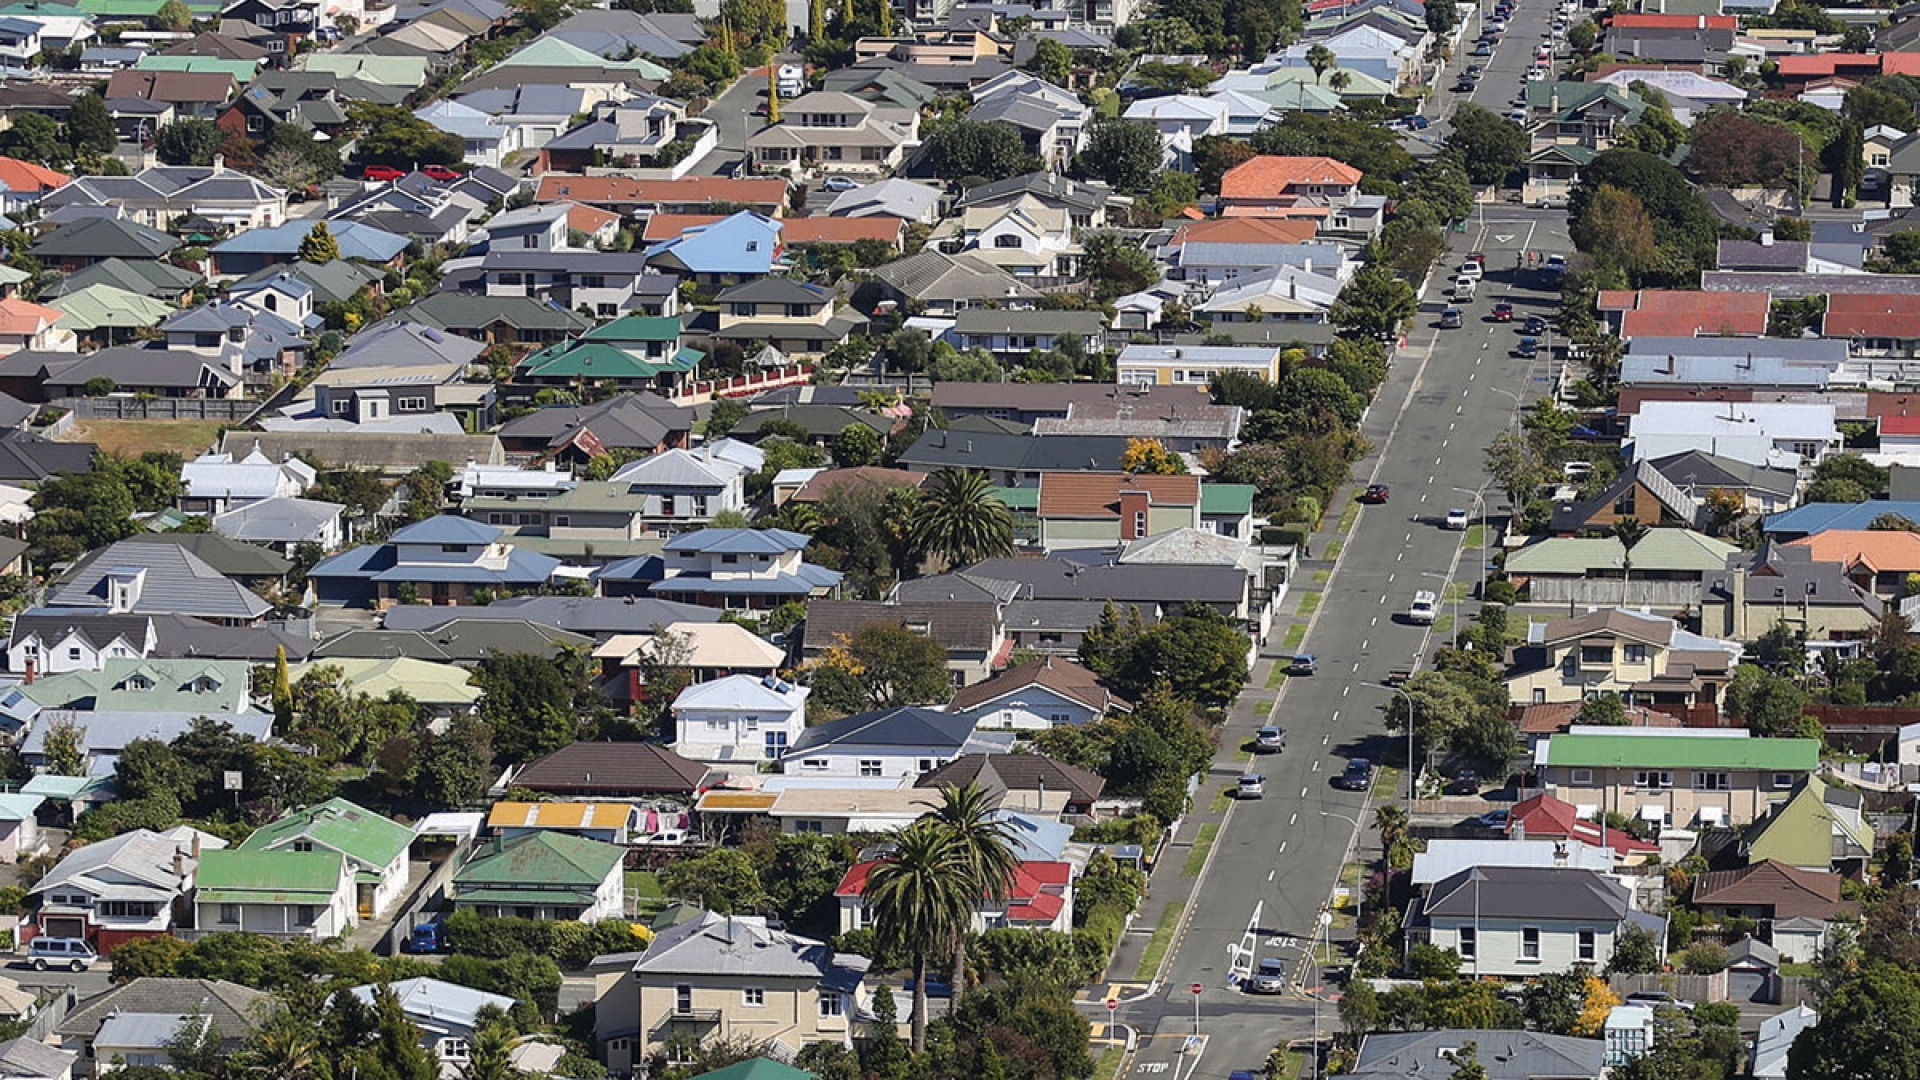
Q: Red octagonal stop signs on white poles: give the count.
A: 2